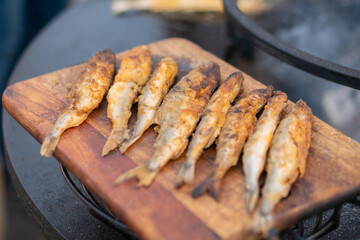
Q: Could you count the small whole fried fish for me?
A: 8